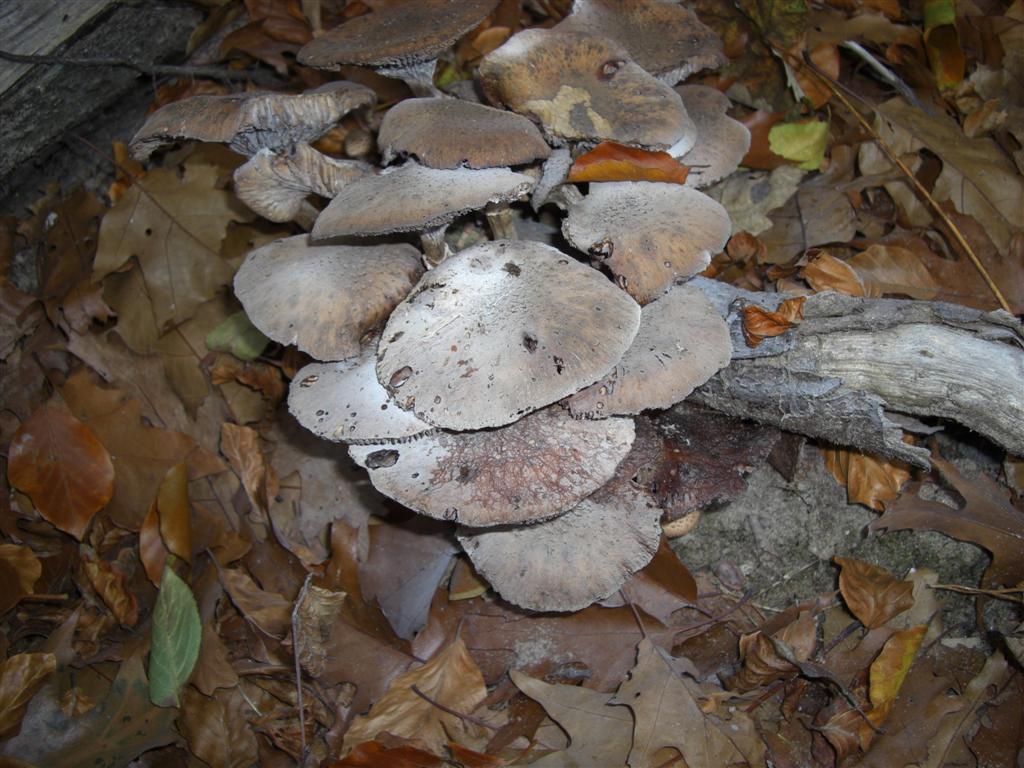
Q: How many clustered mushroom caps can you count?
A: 15